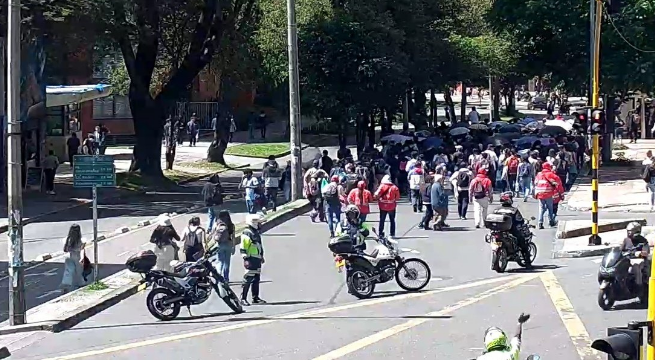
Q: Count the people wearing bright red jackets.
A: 5